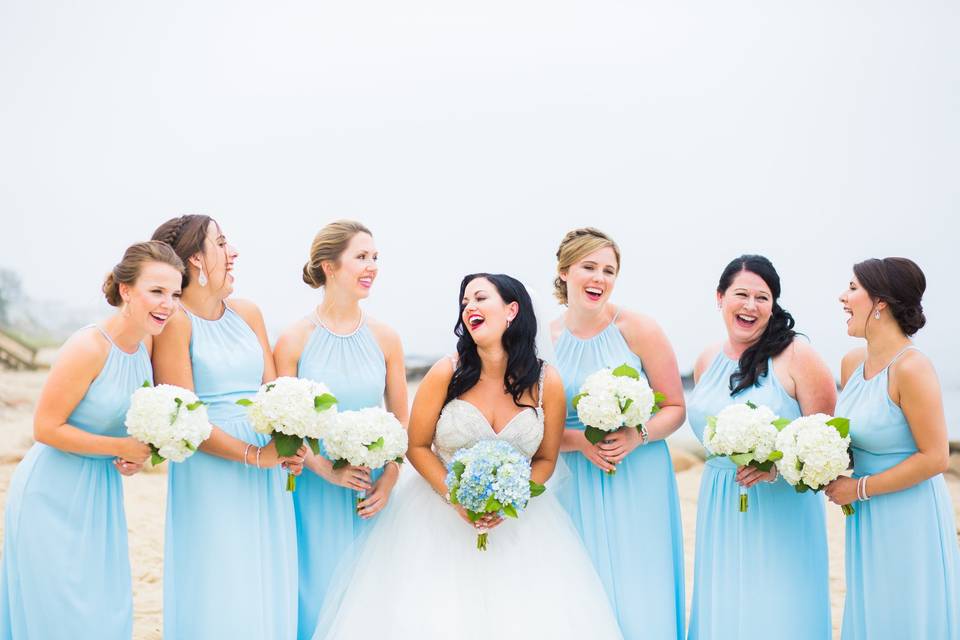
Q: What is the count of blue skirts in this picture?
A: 6